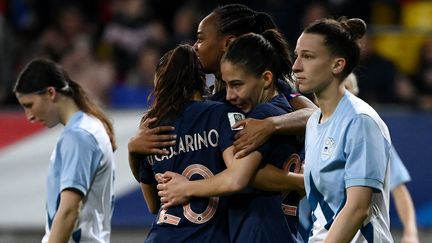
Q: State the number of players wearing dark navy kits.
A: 3